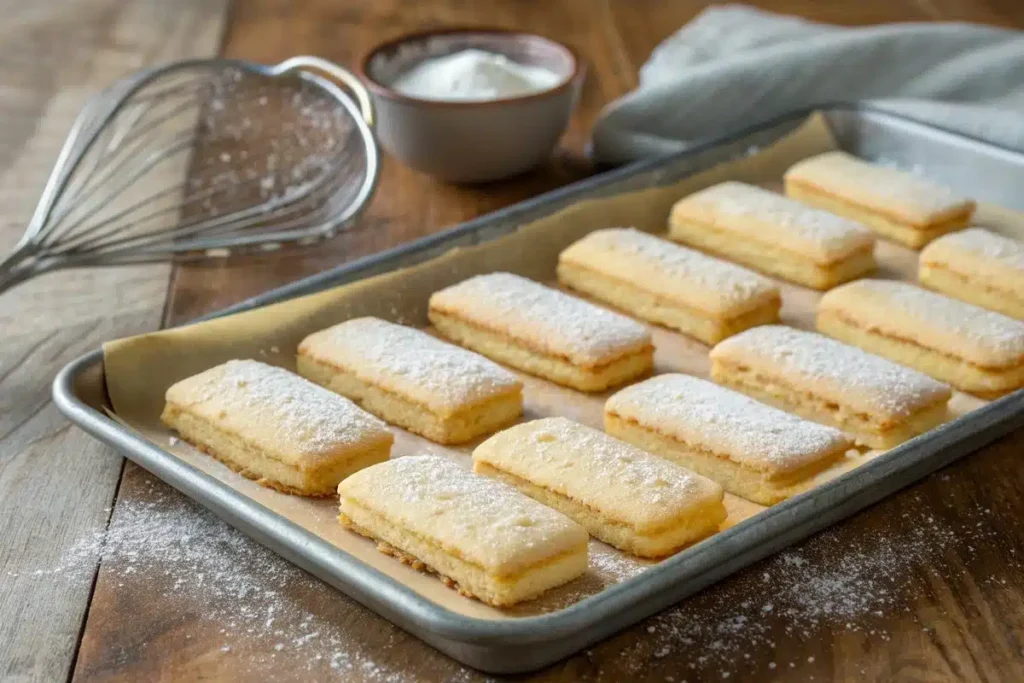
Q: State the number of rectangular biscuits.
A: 12